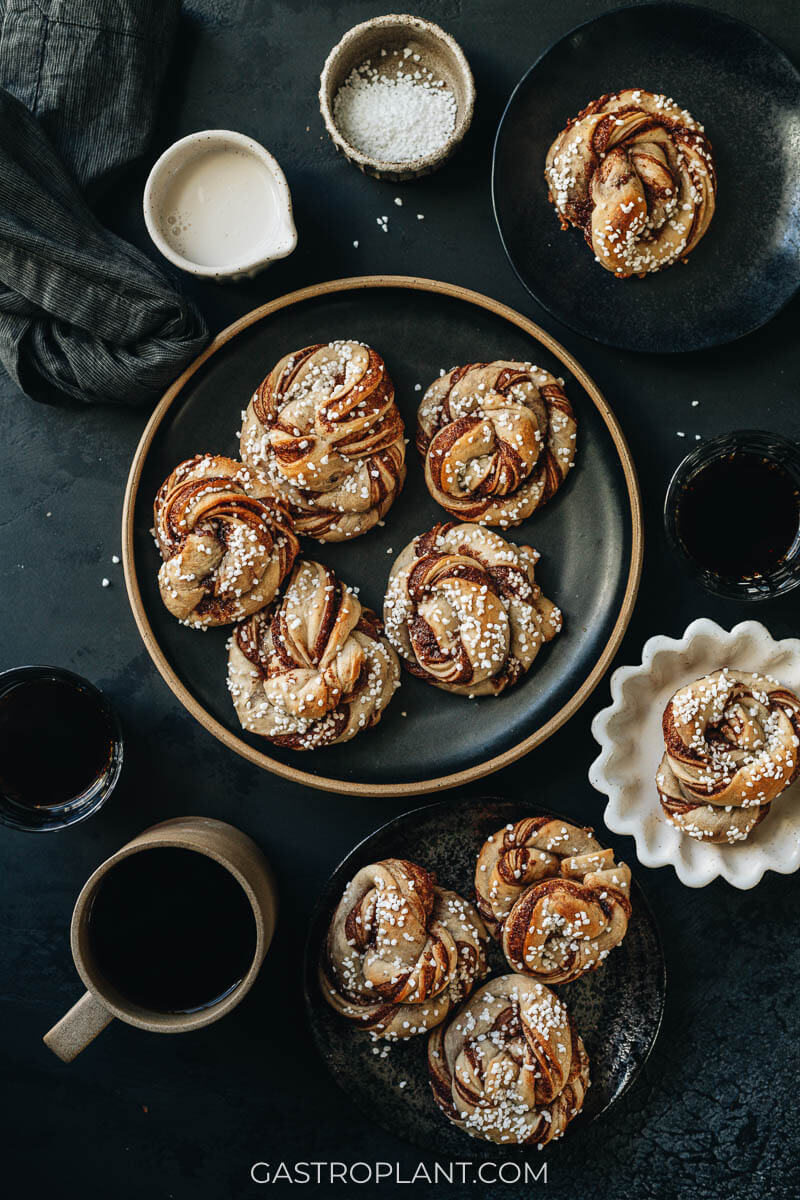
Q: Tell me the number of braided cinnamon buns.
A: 10